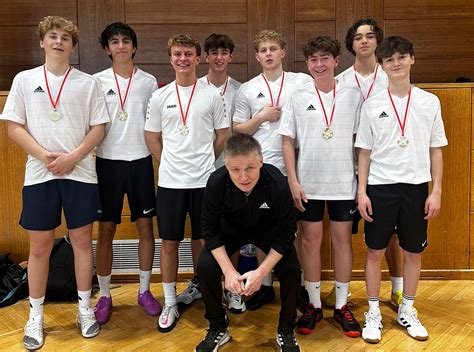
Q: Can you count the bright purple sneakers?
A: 2